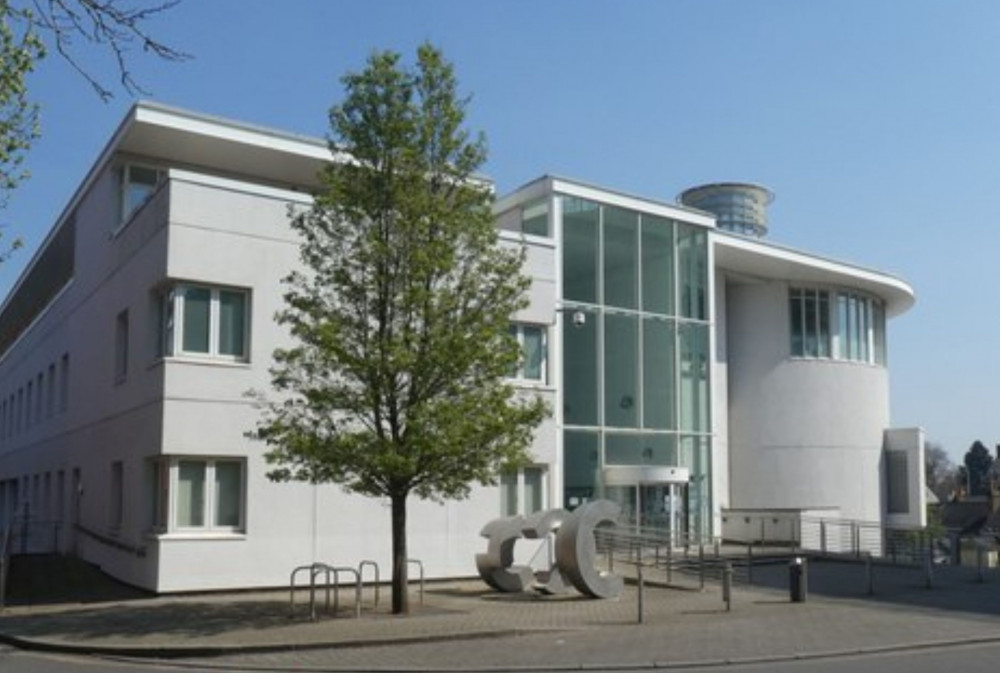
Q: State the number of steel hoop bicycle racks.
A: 5